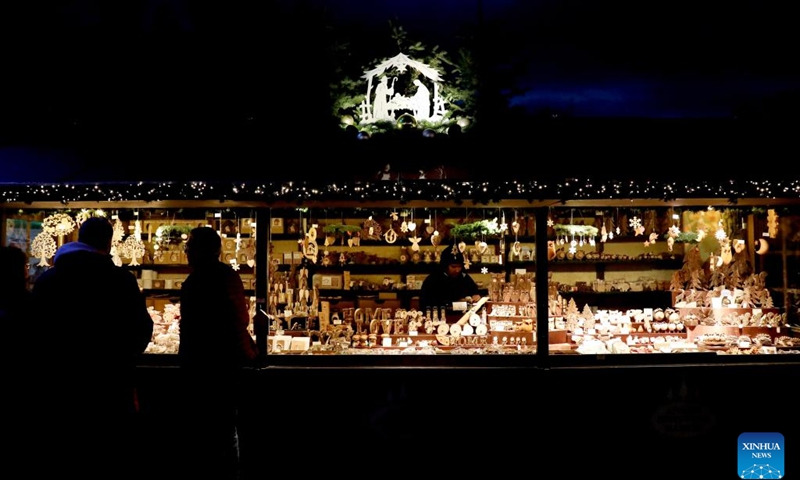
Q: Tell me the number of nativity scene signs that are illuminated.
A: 1